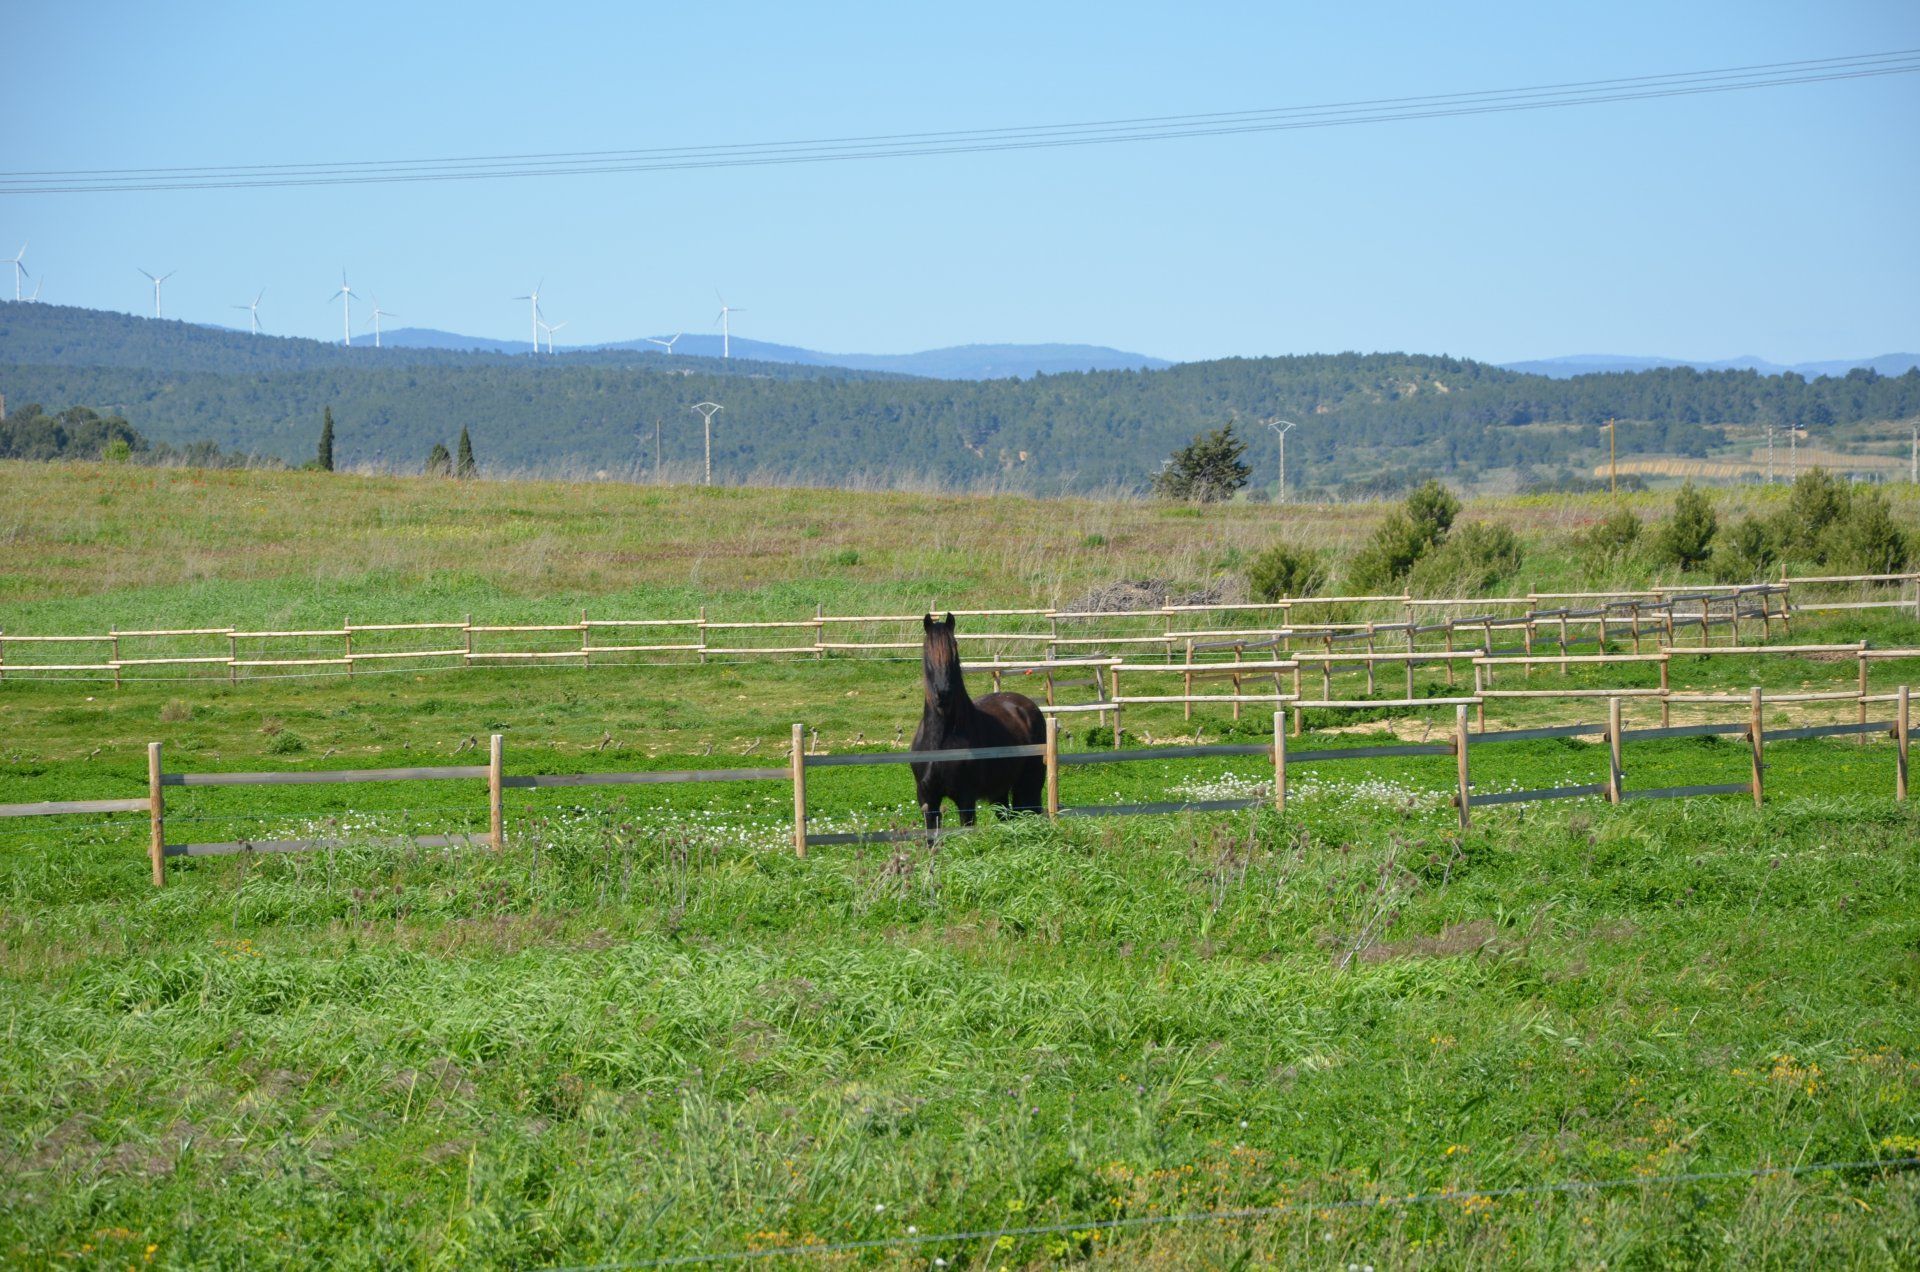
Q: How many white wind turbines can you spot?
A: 10